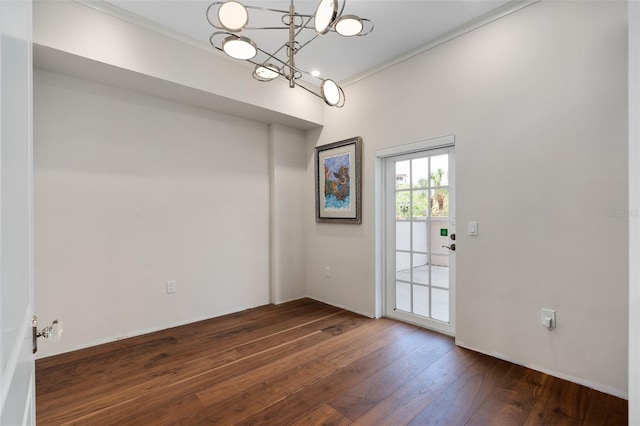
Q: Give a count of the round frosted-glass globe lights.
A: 6